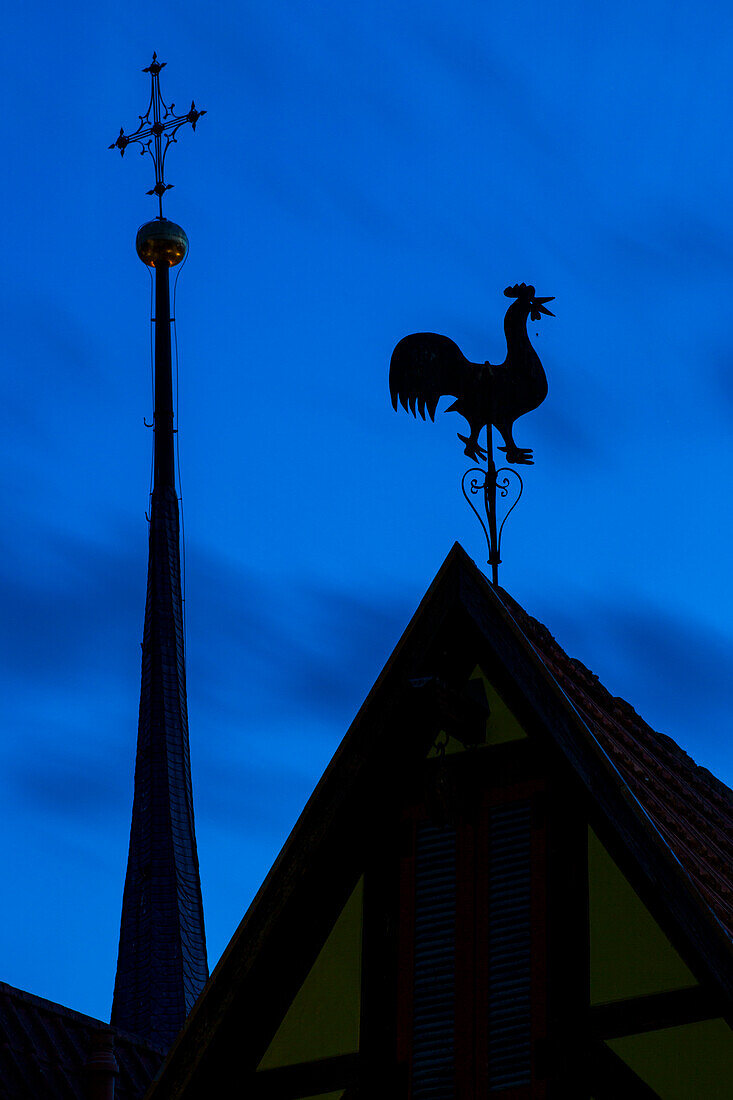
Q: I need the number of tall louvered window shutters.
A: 2